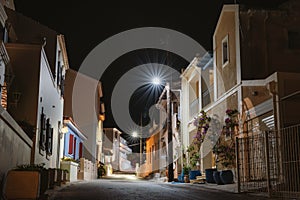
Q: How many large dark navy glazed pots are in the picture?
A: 3